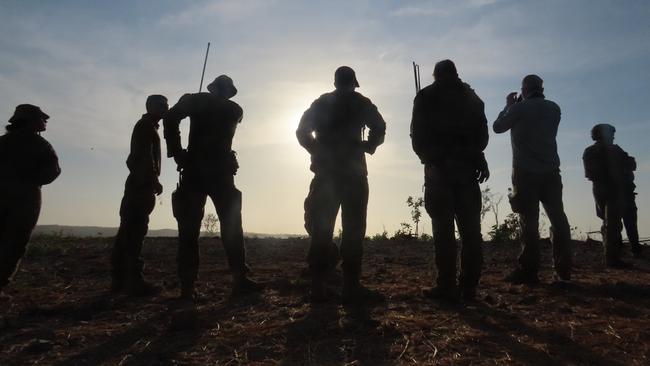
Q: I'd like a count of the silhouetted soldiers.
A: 7